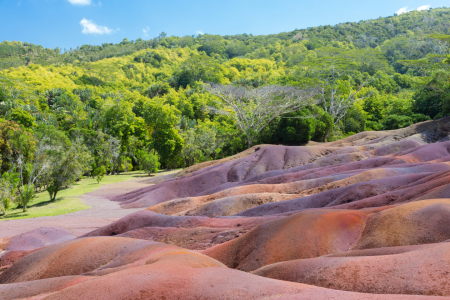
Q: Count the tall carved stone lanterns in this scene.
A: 0